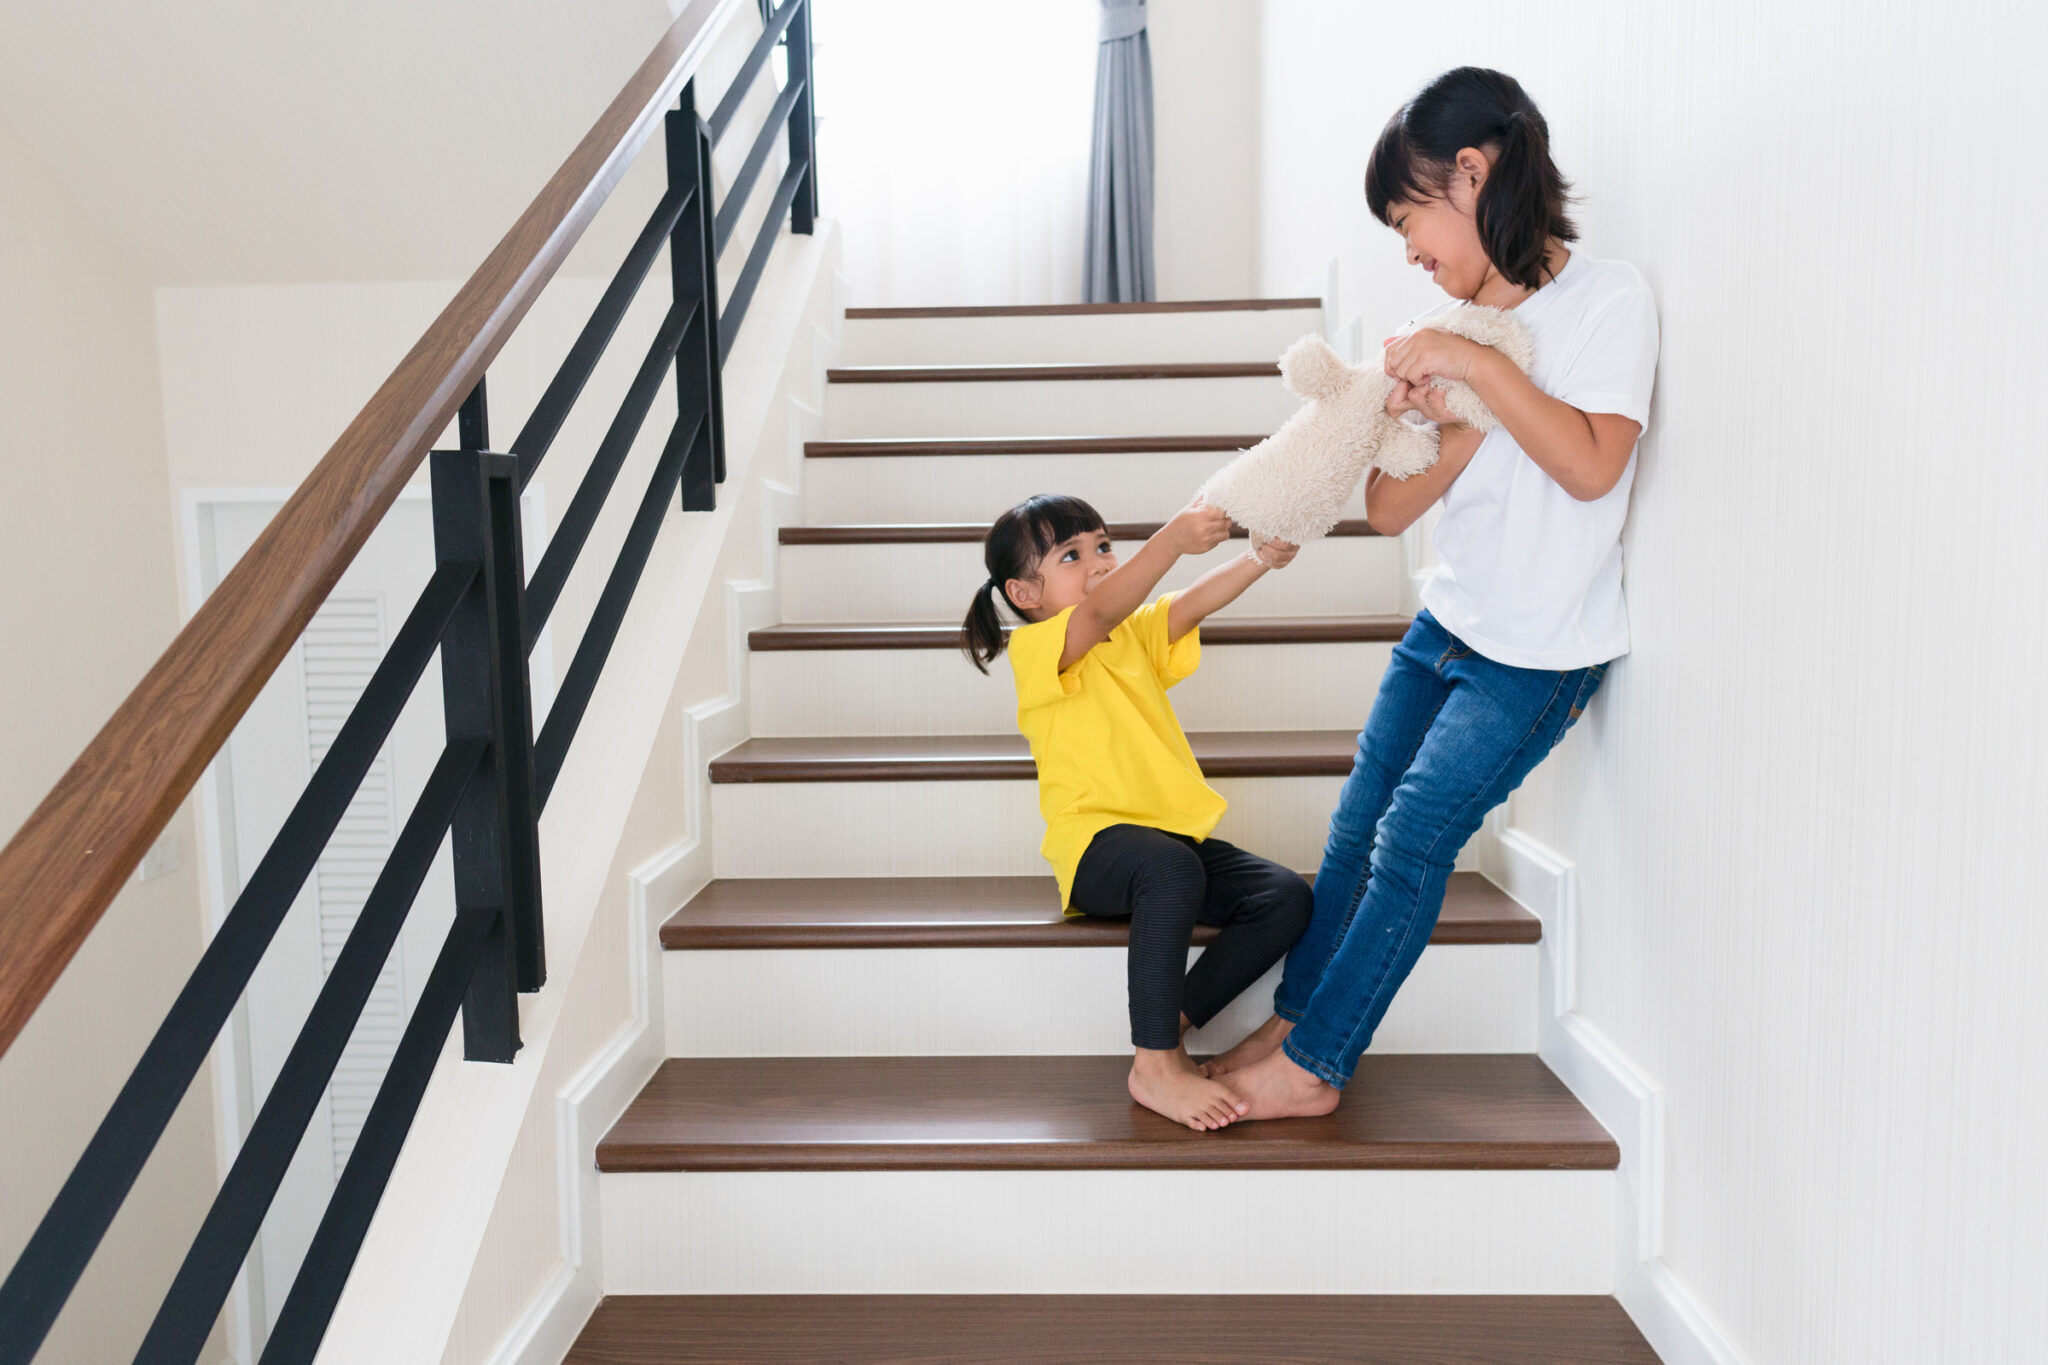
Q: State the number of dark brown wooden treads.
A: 9